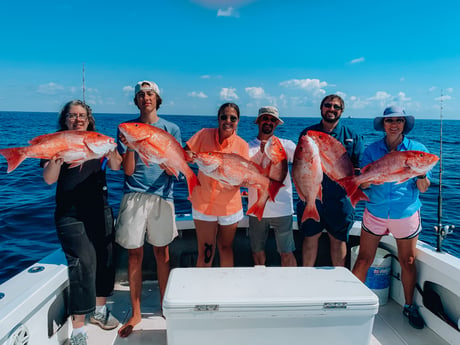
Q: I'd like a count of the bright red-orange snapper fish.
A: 7